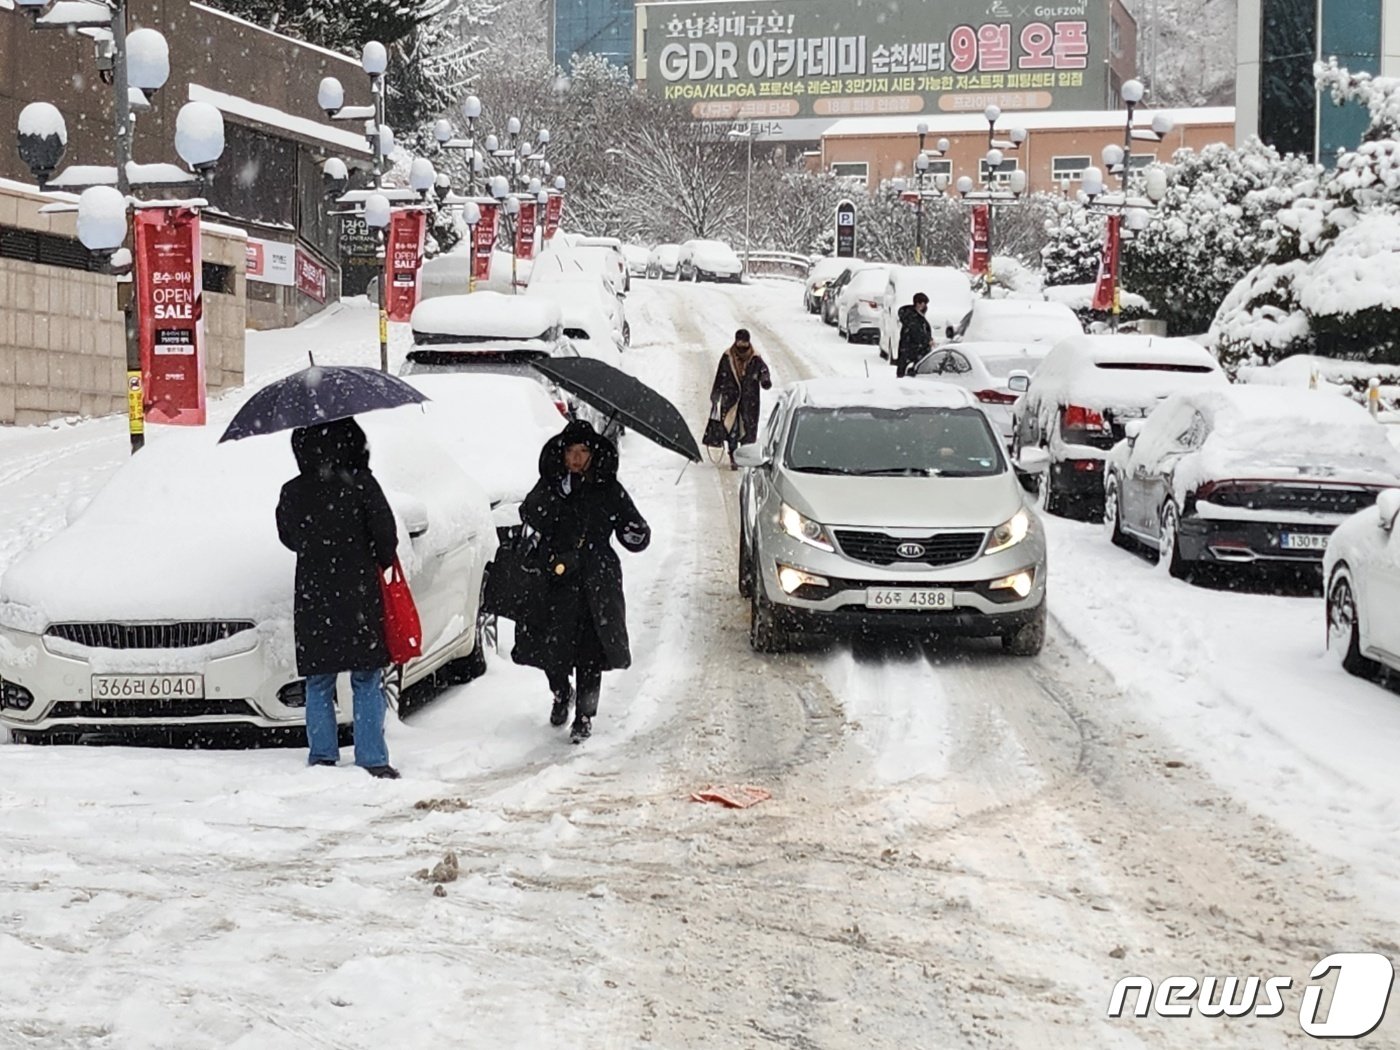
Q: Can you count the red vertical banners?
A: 7